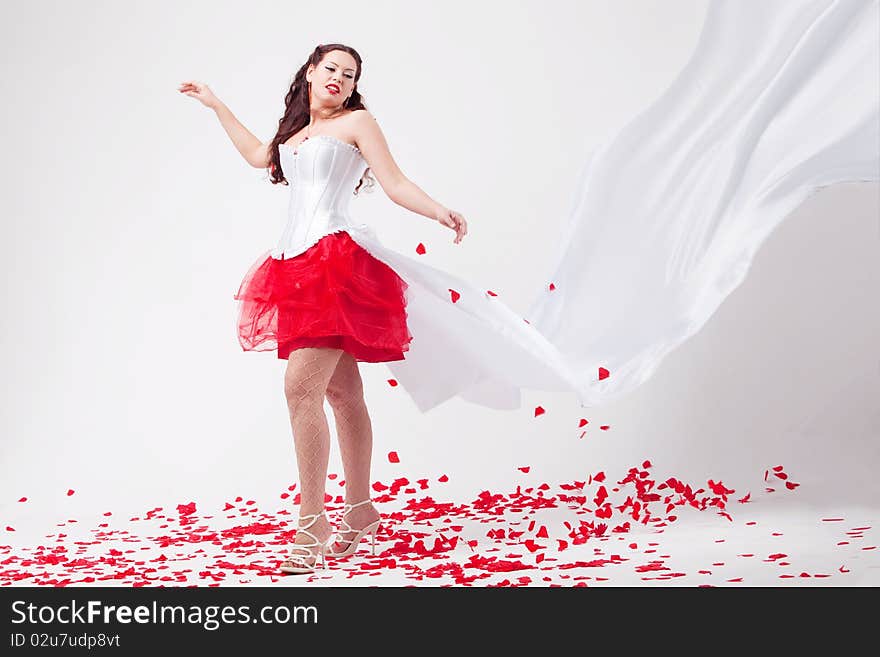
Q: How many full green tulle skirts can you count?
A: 0